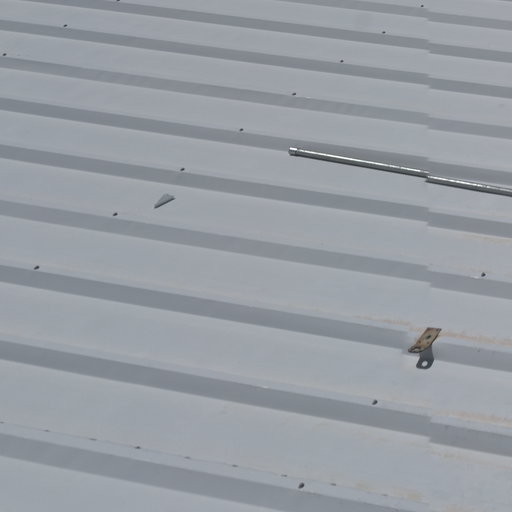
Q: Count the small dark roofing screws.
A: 14